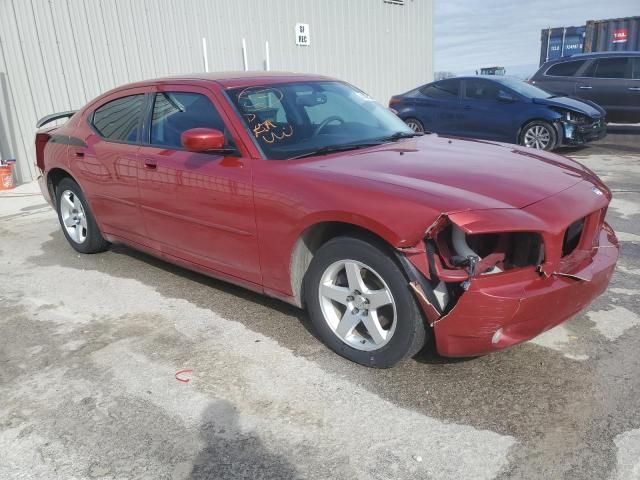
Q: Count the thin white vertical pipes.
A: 3